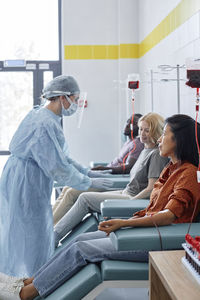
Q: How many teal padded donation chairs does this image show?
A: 3